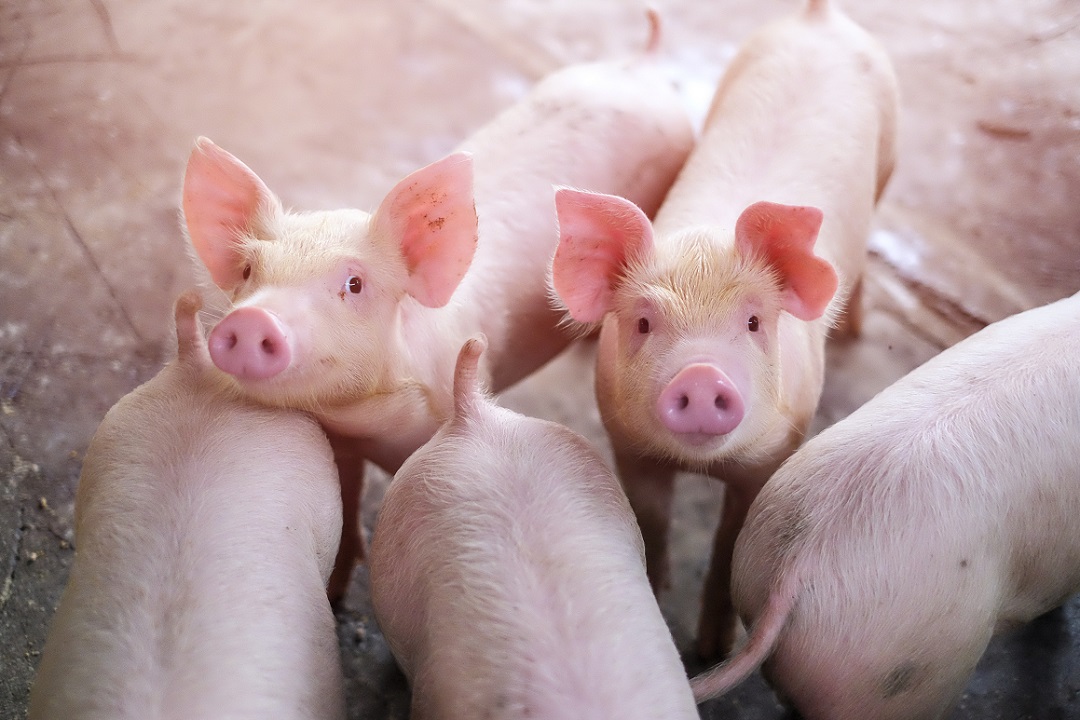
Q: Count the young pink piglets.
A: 5